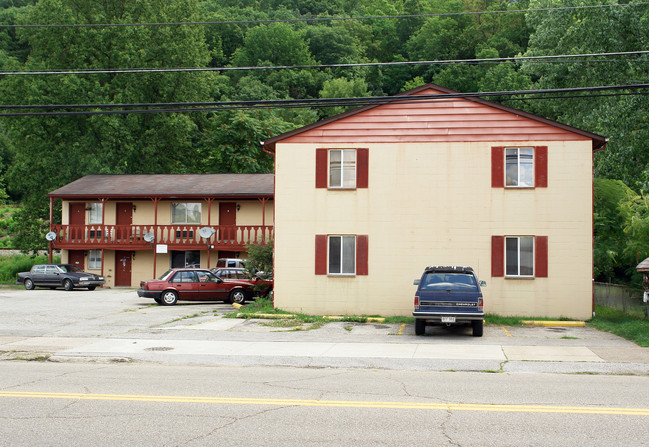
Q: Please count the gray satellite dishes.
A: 3